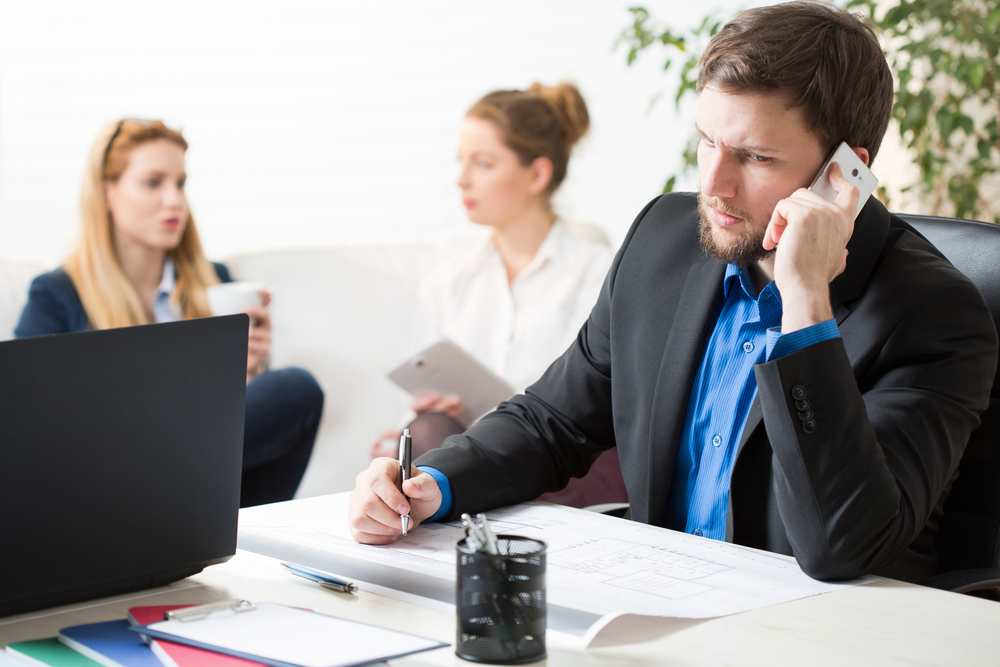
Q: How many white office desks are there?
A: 1